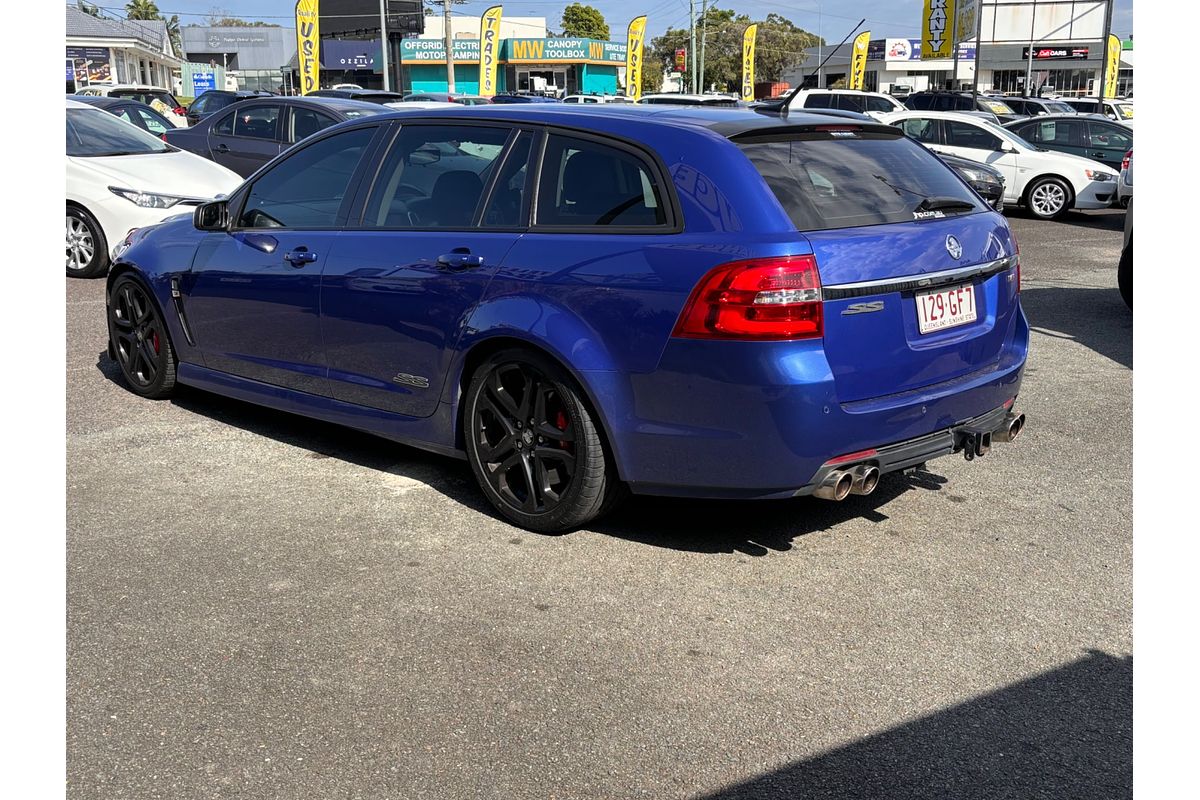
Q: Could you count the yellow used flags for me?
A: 3